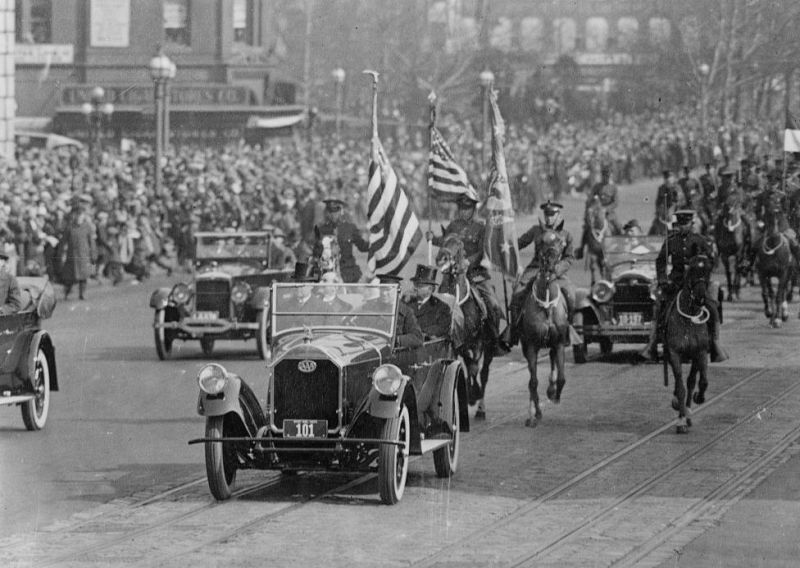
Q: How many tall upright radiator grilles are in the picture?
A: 3